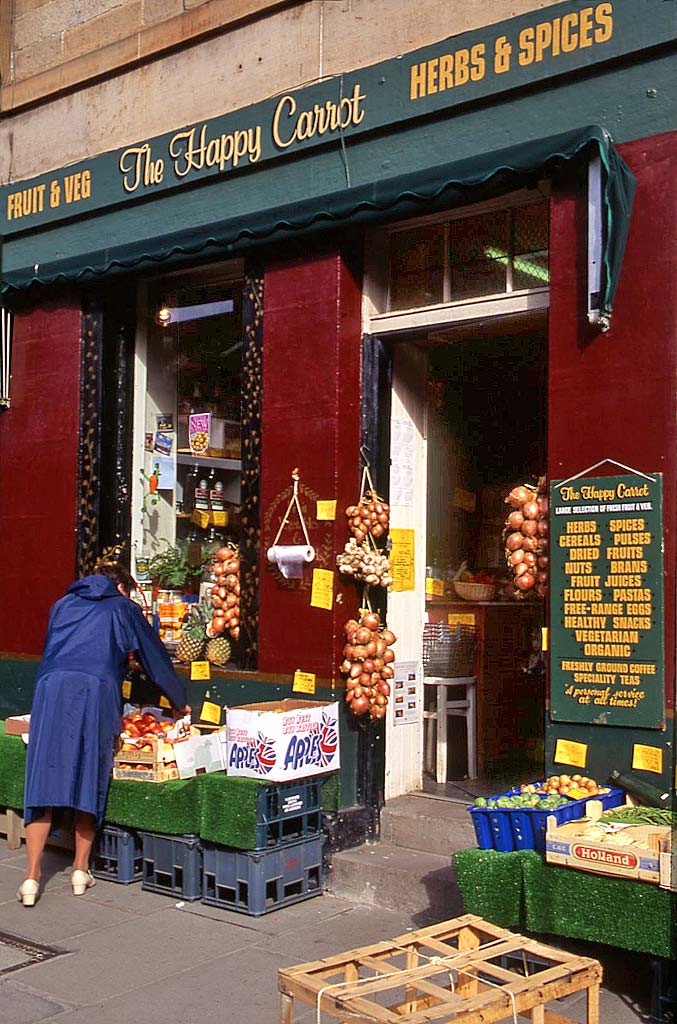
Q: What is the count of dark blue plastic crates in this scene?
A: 4